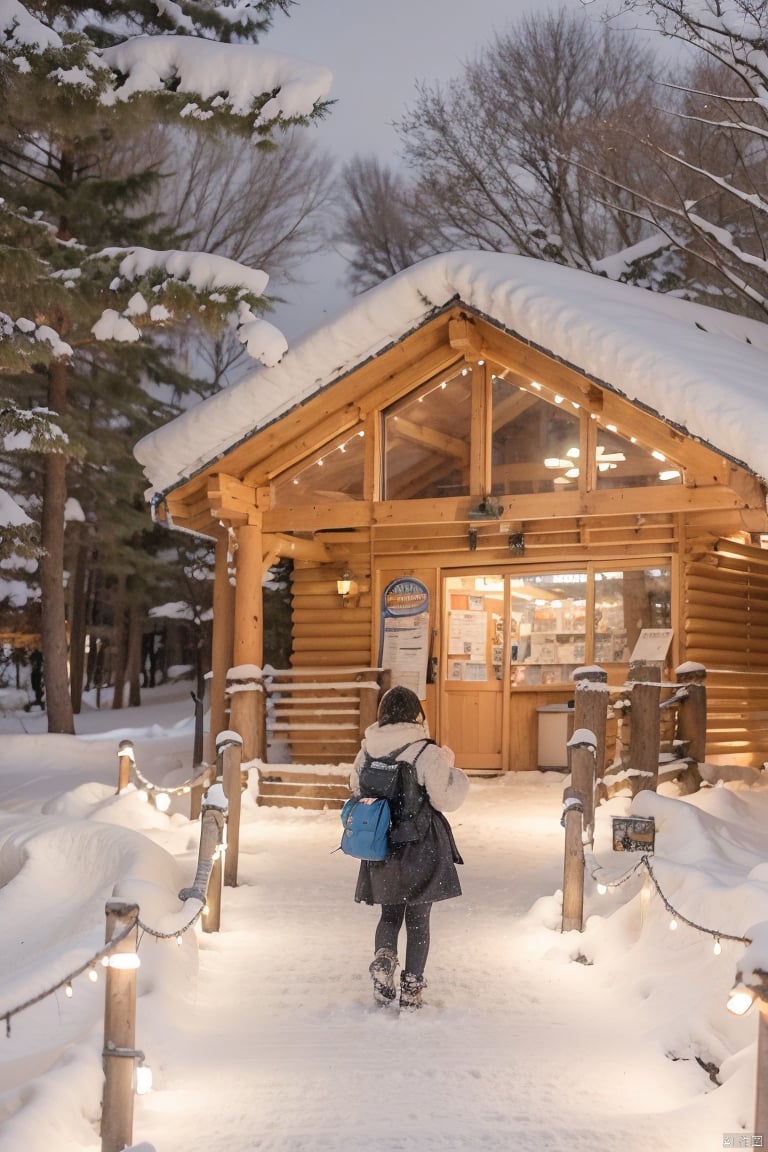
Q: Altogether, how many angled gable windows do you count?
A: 4